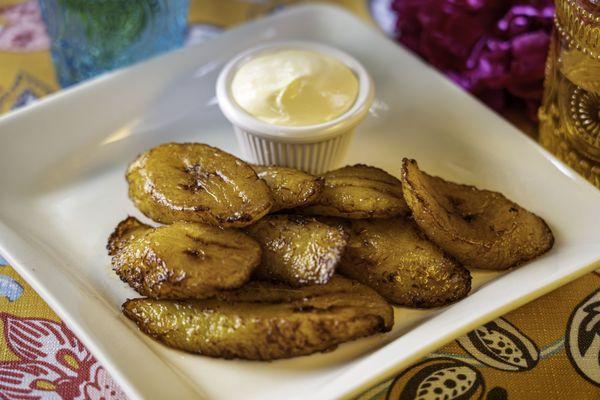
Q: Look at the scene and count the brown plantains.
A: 8